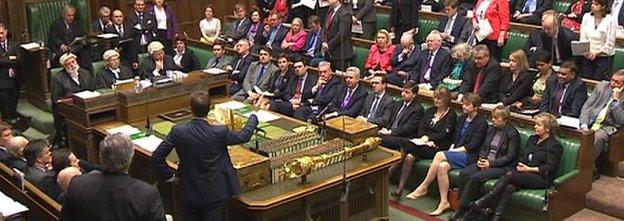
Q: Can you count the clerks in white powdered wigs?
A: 3